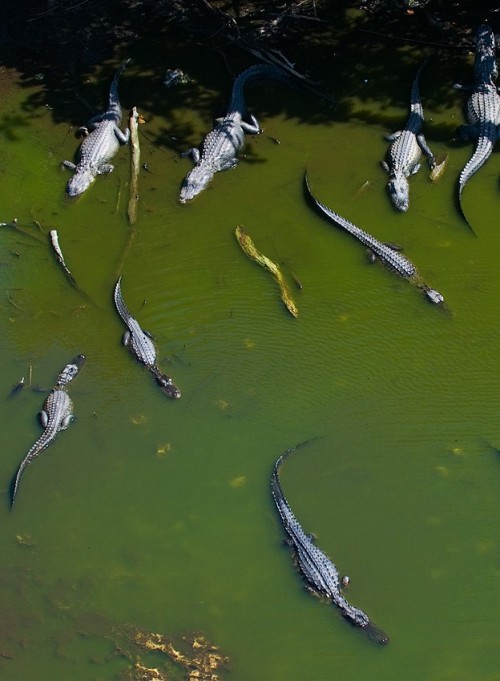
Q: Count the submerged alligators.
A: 4